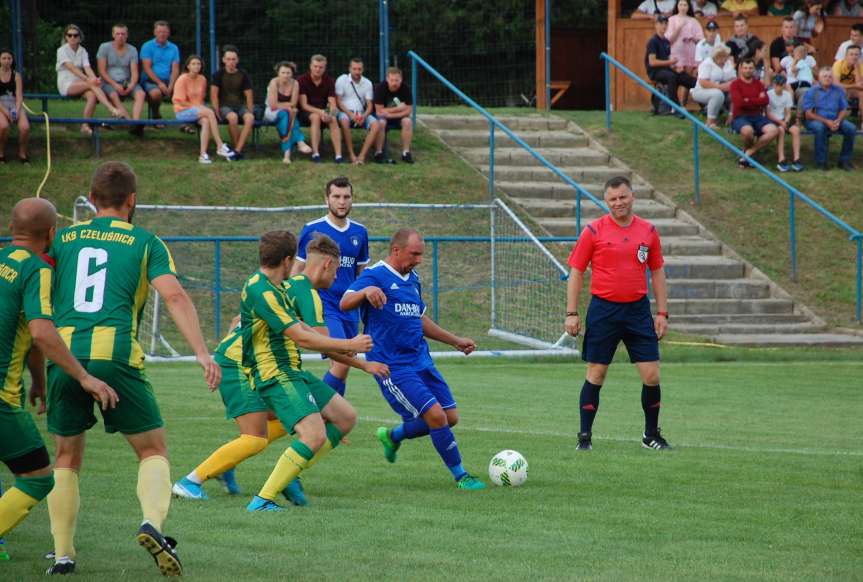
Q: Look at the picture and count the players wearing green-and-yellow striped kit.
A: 4